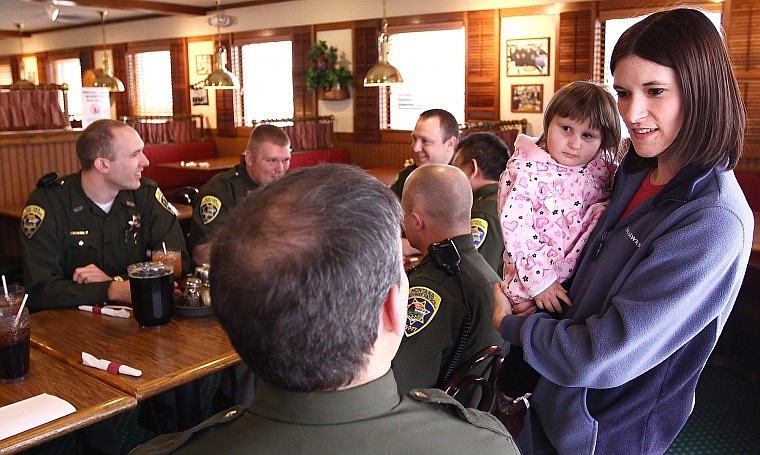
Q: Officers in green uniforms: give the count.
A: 6